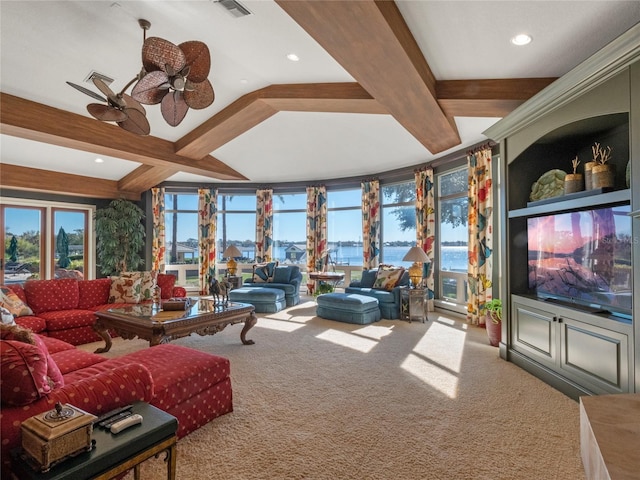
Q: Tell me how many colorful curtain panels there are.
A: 7